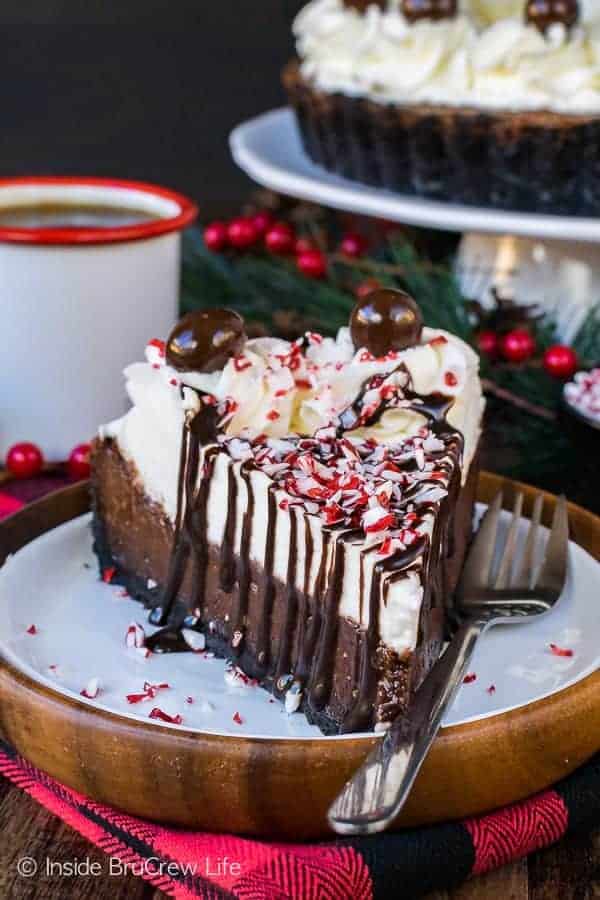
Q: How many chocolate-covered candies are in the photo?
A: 5